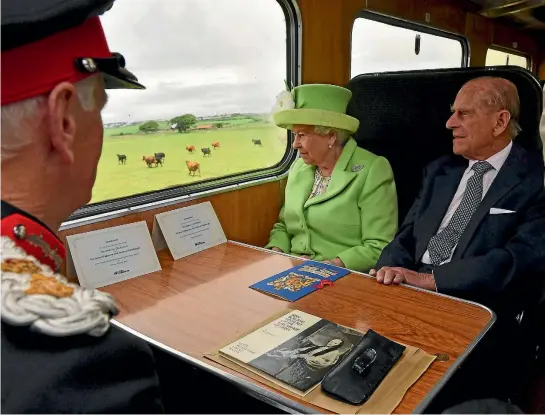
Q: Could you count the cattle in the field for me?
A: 8